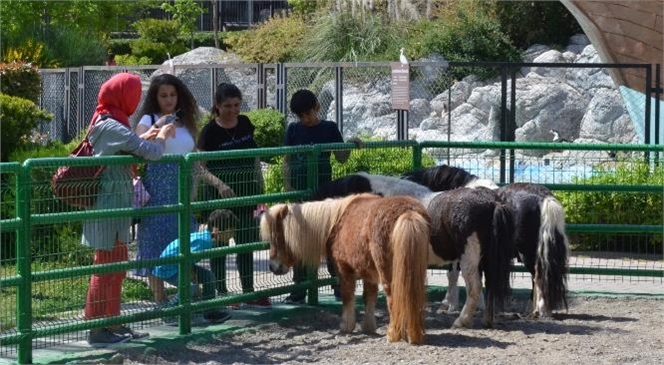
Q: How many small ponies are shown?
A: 3